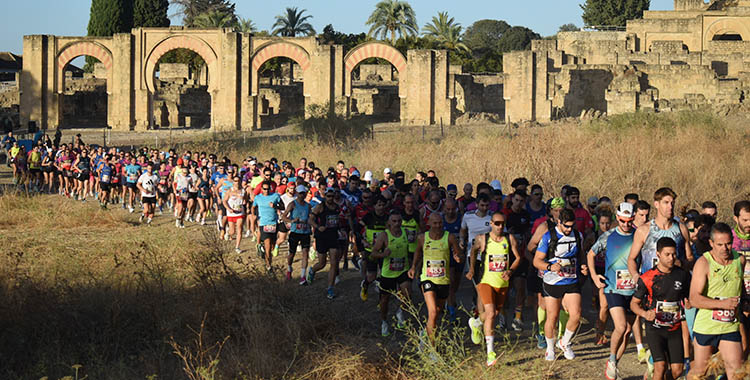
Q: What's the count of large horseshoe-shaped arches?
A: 4